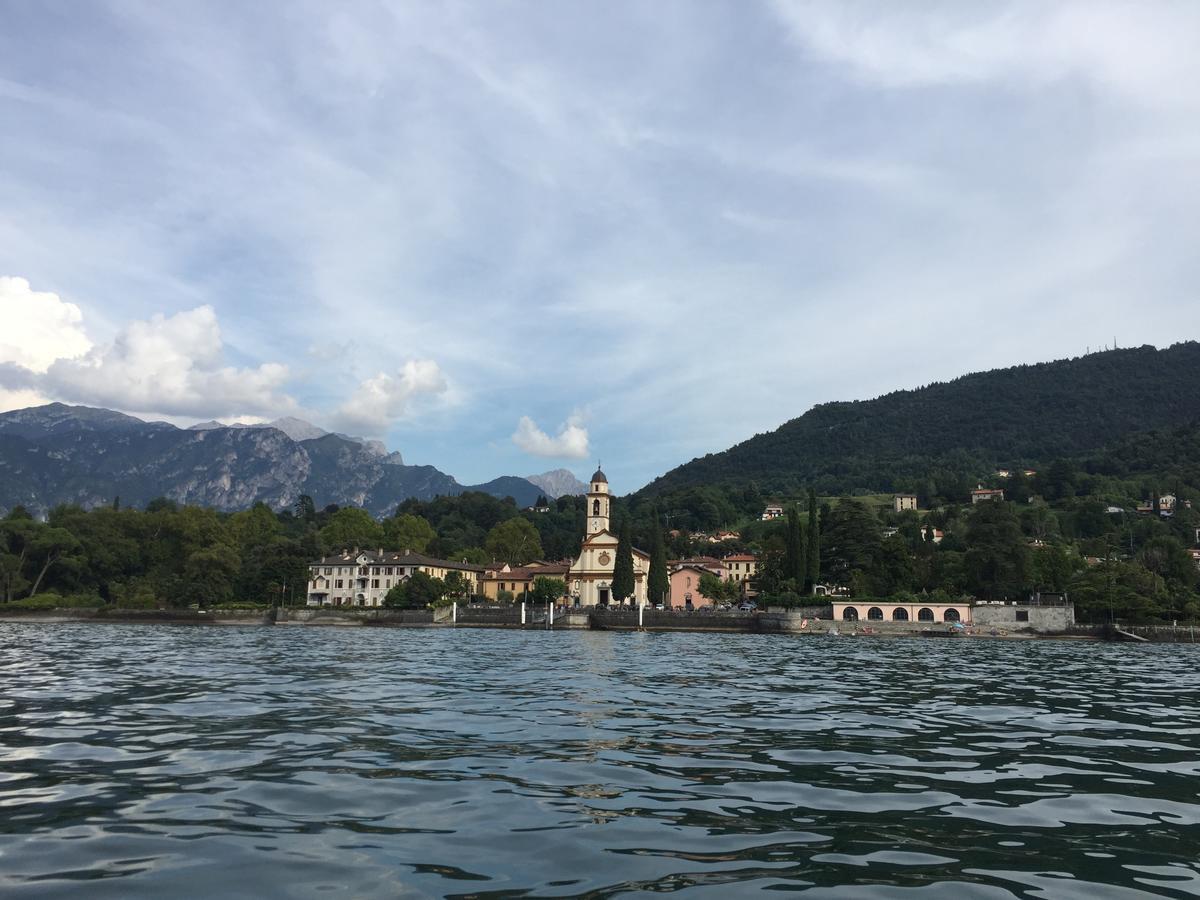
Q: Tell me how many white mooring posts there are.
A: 4